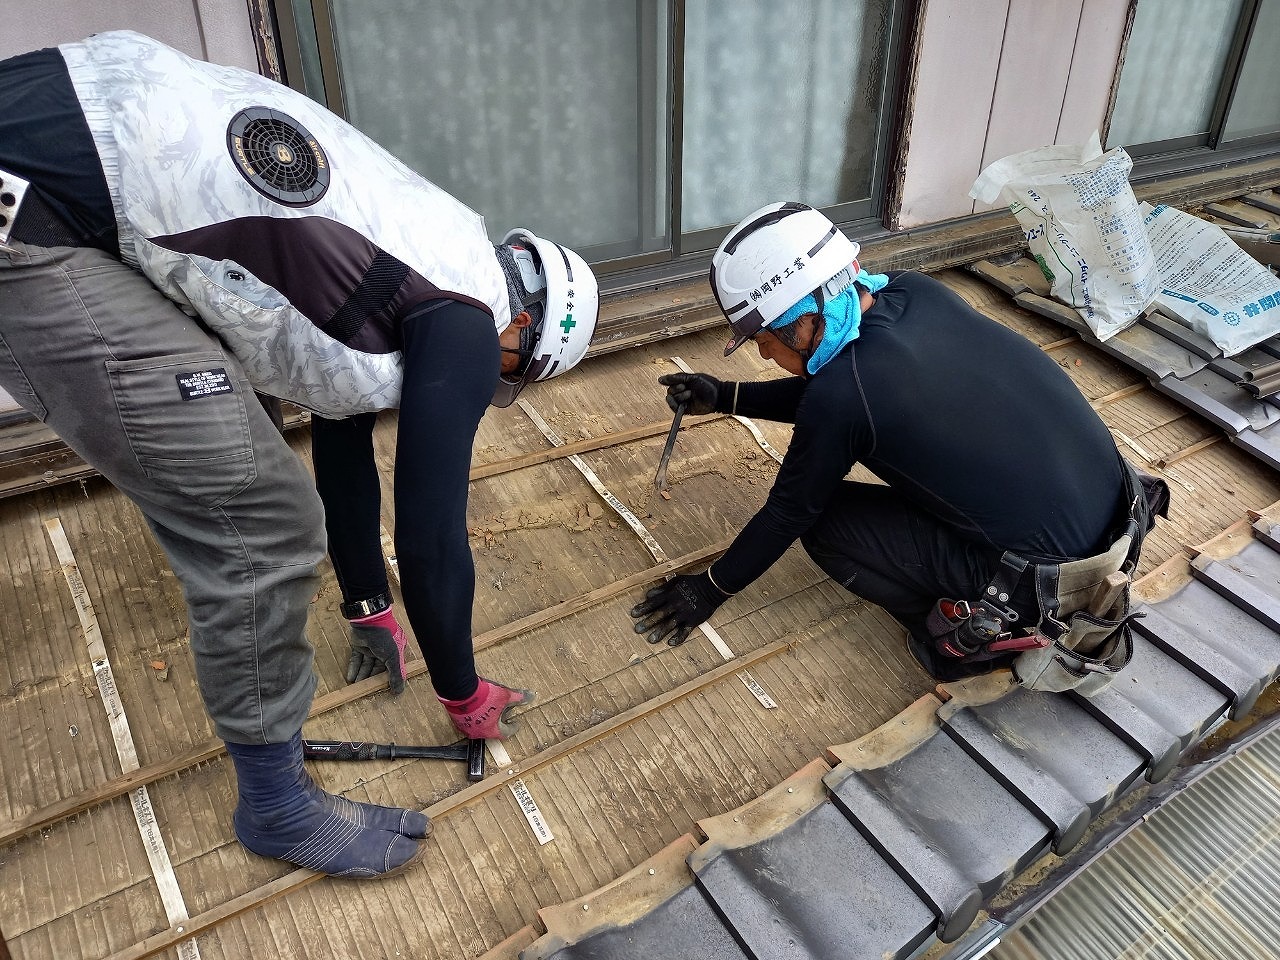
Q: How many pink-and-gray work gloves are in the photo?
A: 2